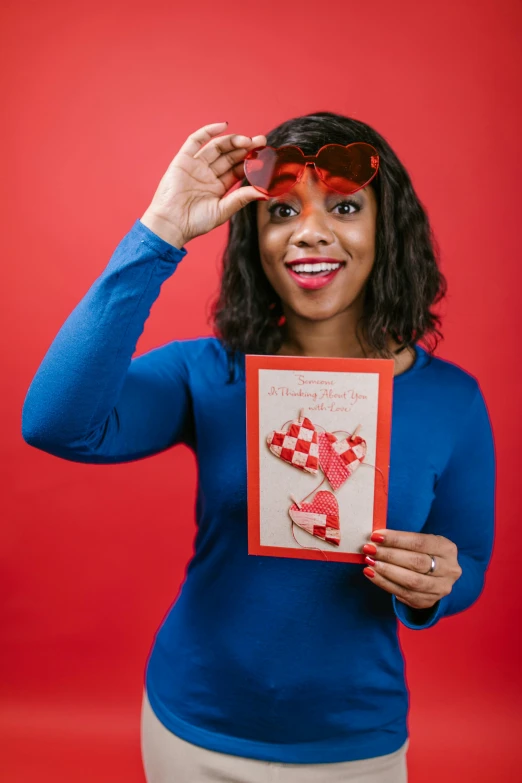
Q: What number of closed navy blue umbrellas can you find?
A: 0